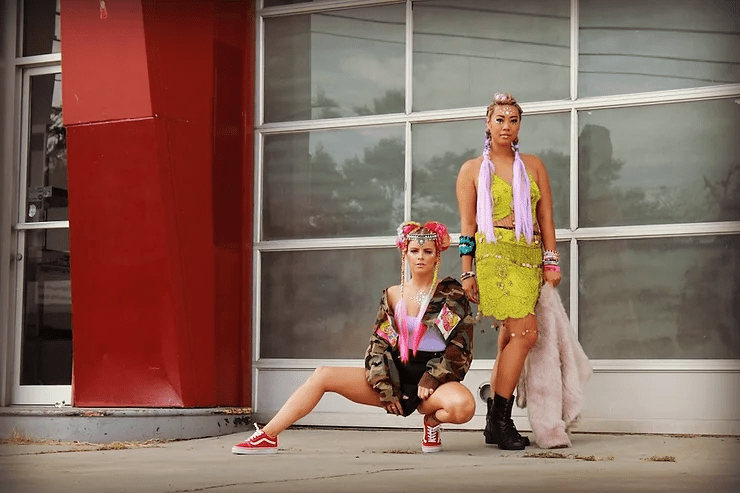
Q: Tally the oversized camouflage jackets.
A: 1